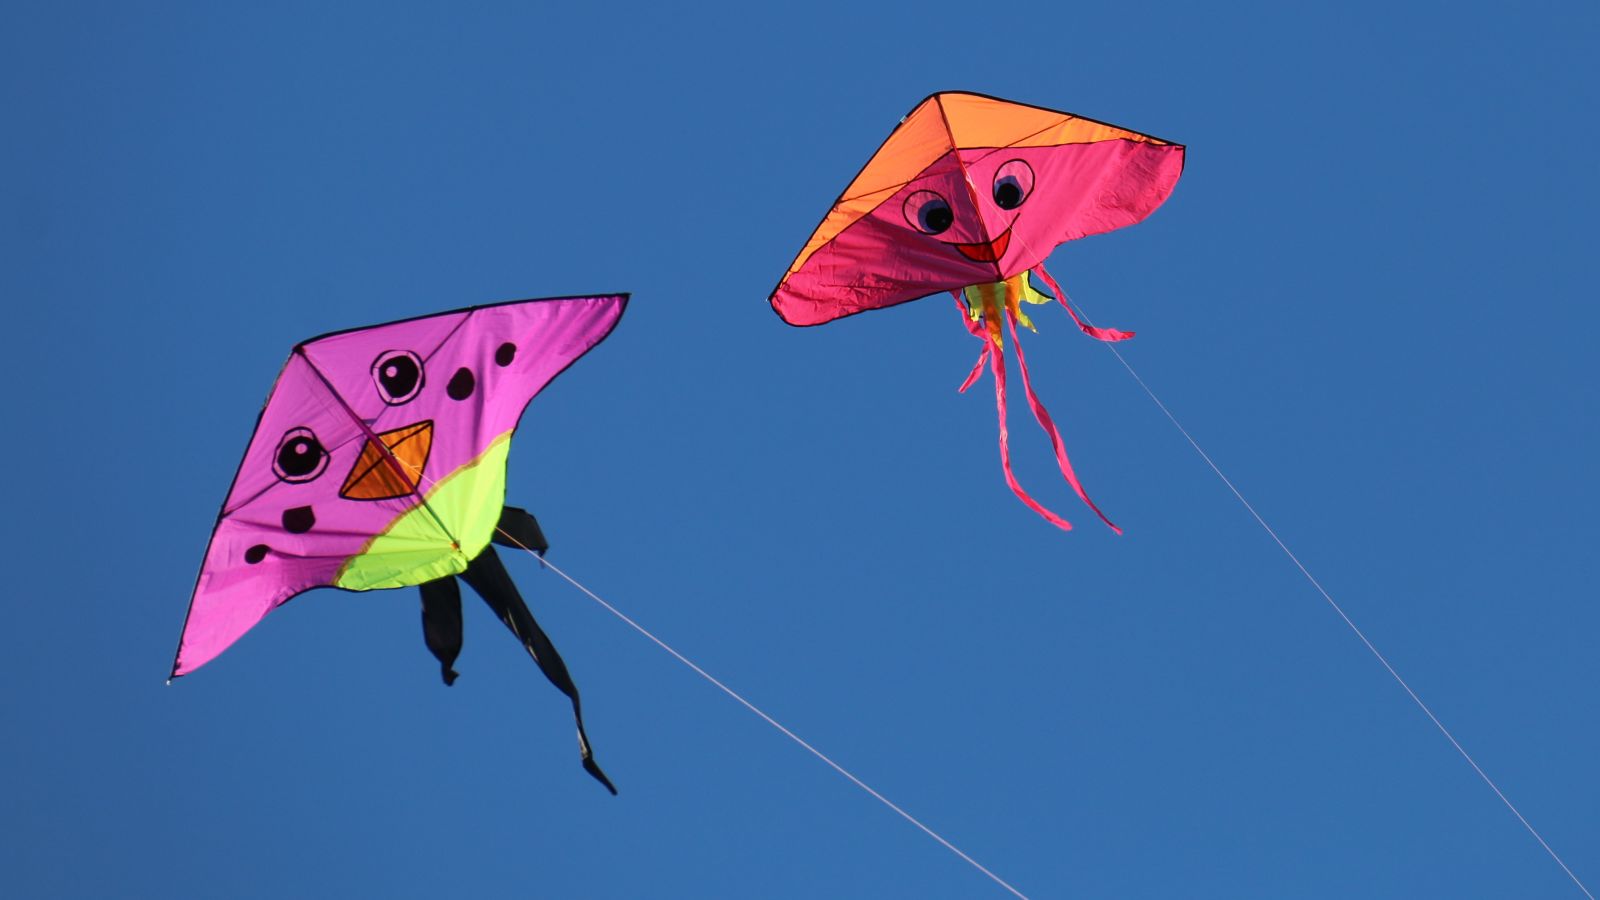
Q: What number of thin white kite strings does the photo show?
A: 2